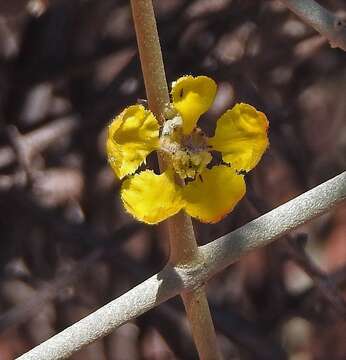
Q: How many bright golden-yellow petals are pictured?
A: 5